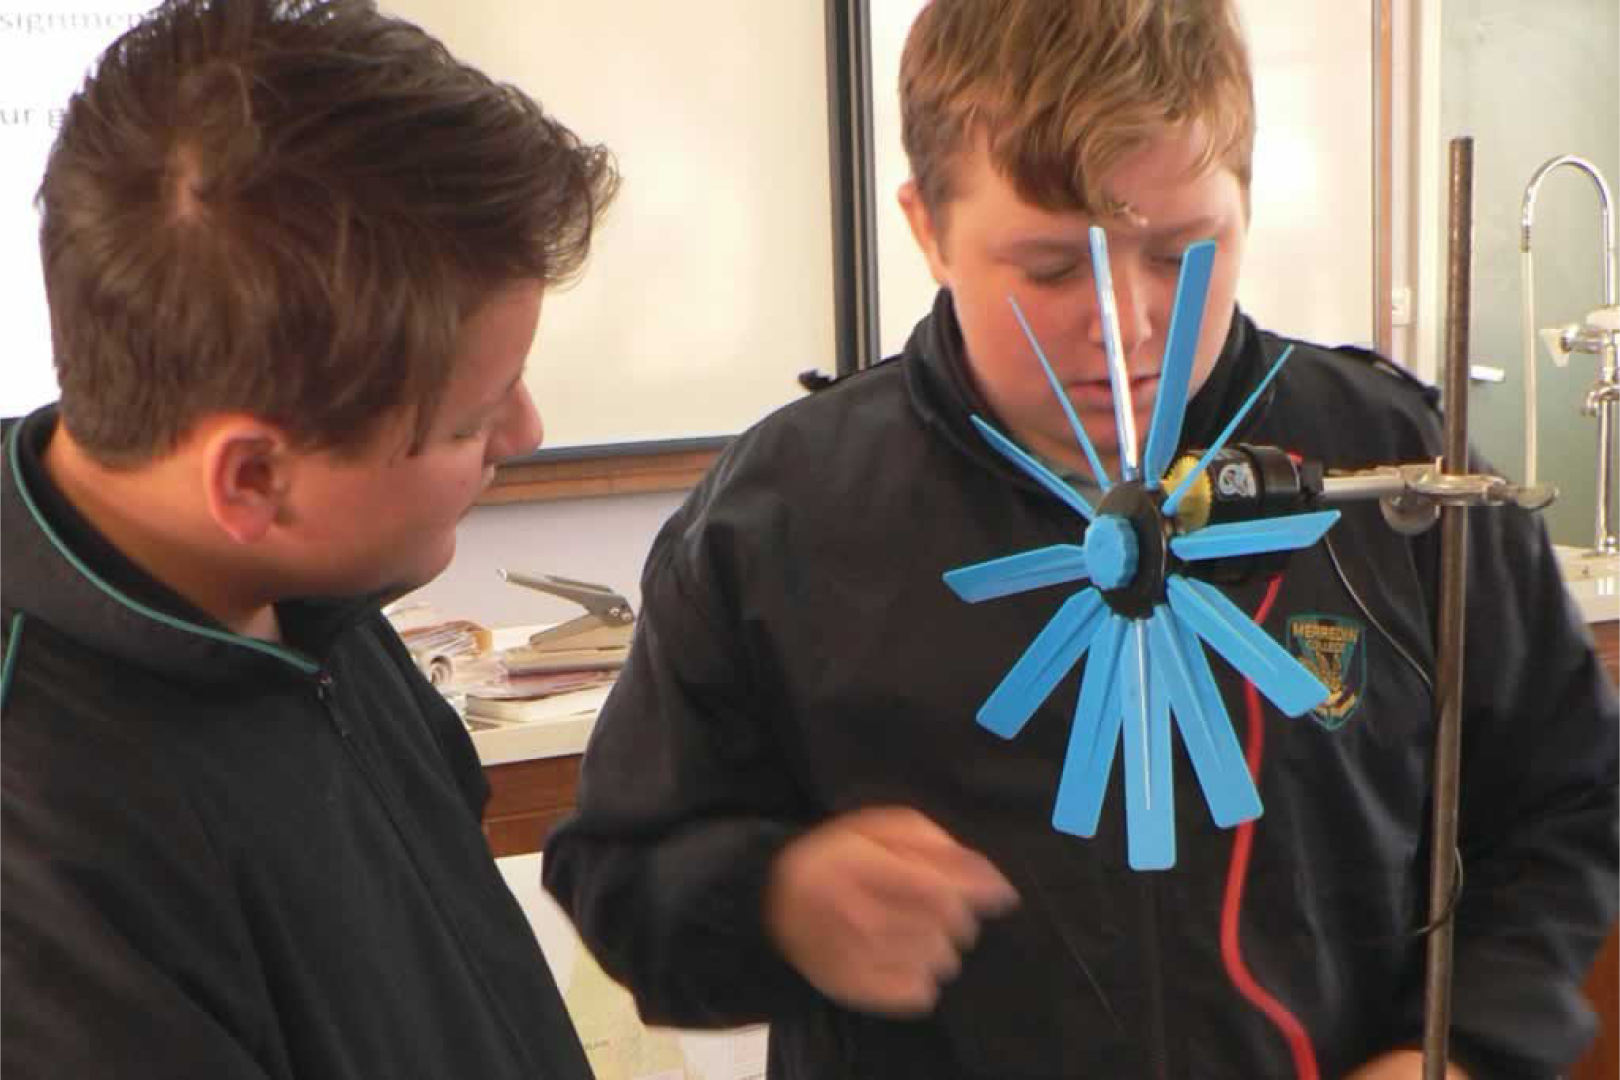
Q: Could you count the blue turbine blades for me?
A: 12